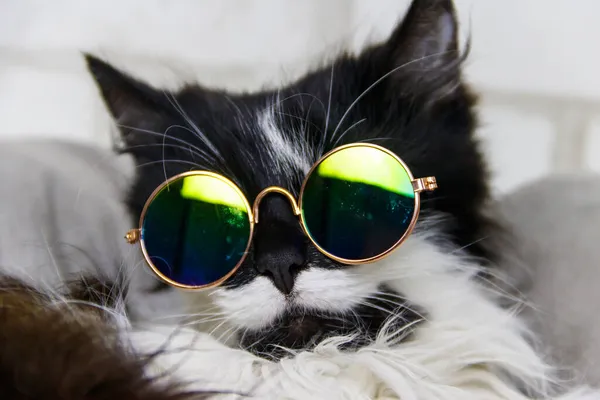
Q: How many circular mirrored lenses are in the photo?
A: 2